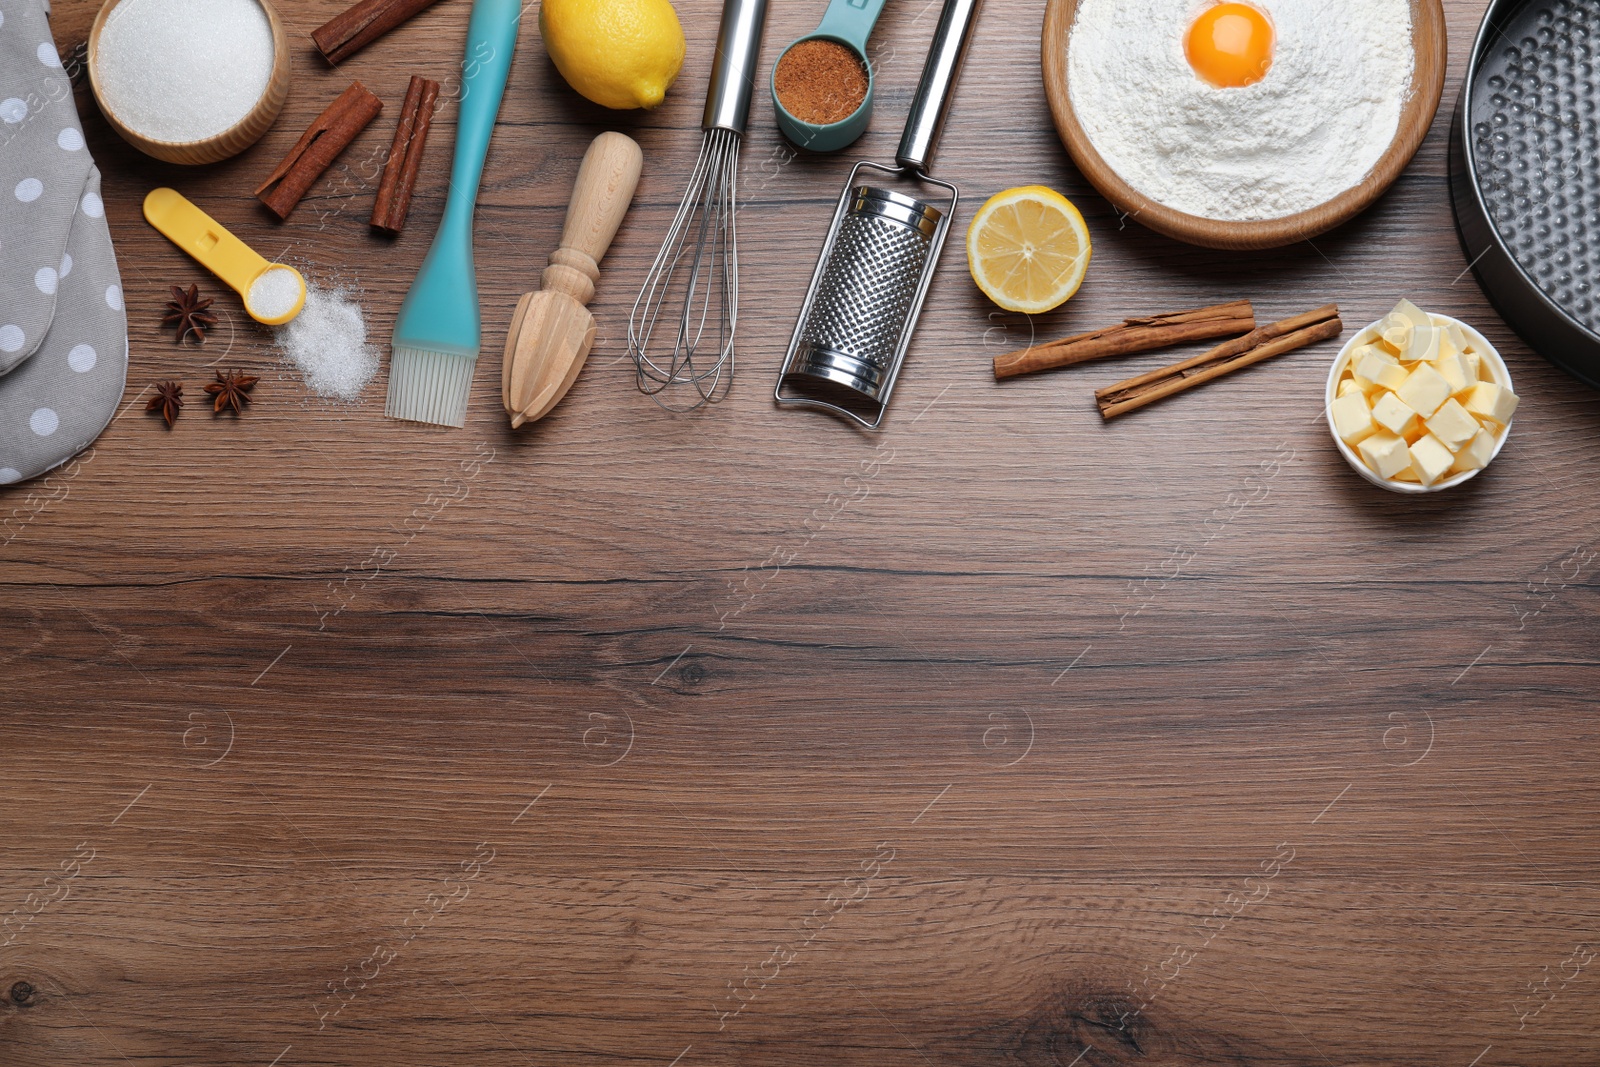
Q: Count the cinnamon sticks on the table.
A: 5